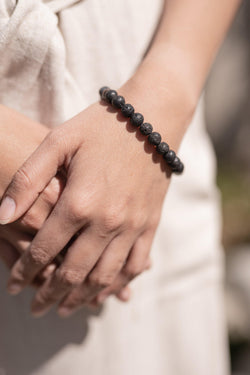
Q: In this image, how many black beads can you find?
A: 11